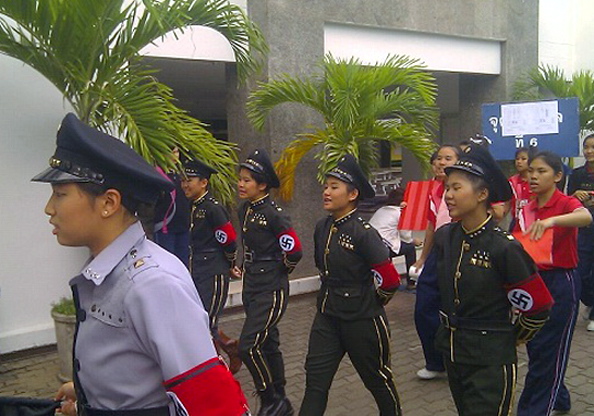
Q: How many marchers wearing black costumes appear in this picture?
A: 4